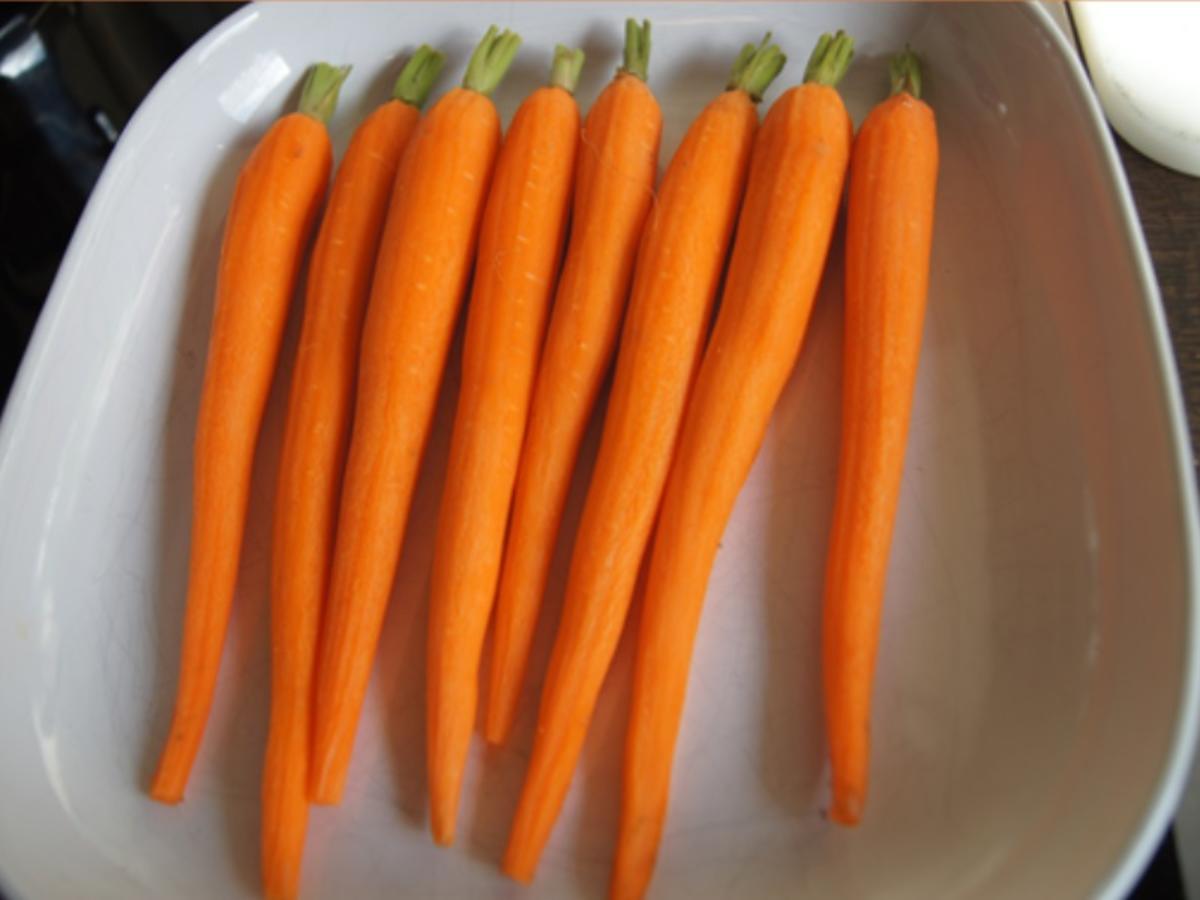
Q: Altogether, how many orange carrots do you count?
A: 8